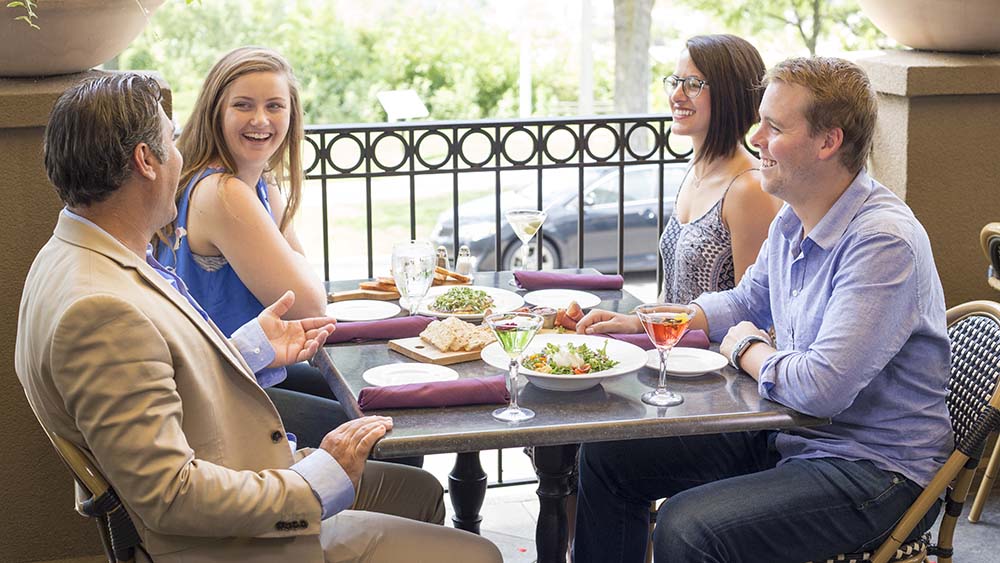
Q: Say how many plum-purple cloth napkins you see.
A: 4